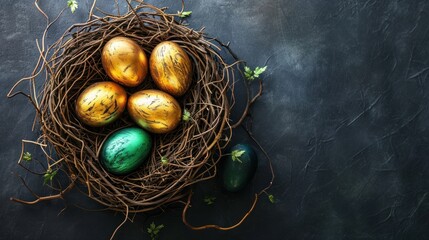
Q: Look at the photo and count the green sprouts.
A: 11